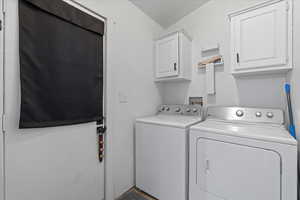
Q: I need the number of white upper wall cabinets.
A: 2